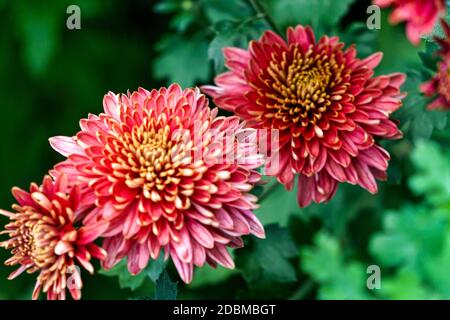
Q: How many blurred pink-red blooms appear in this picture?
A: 2